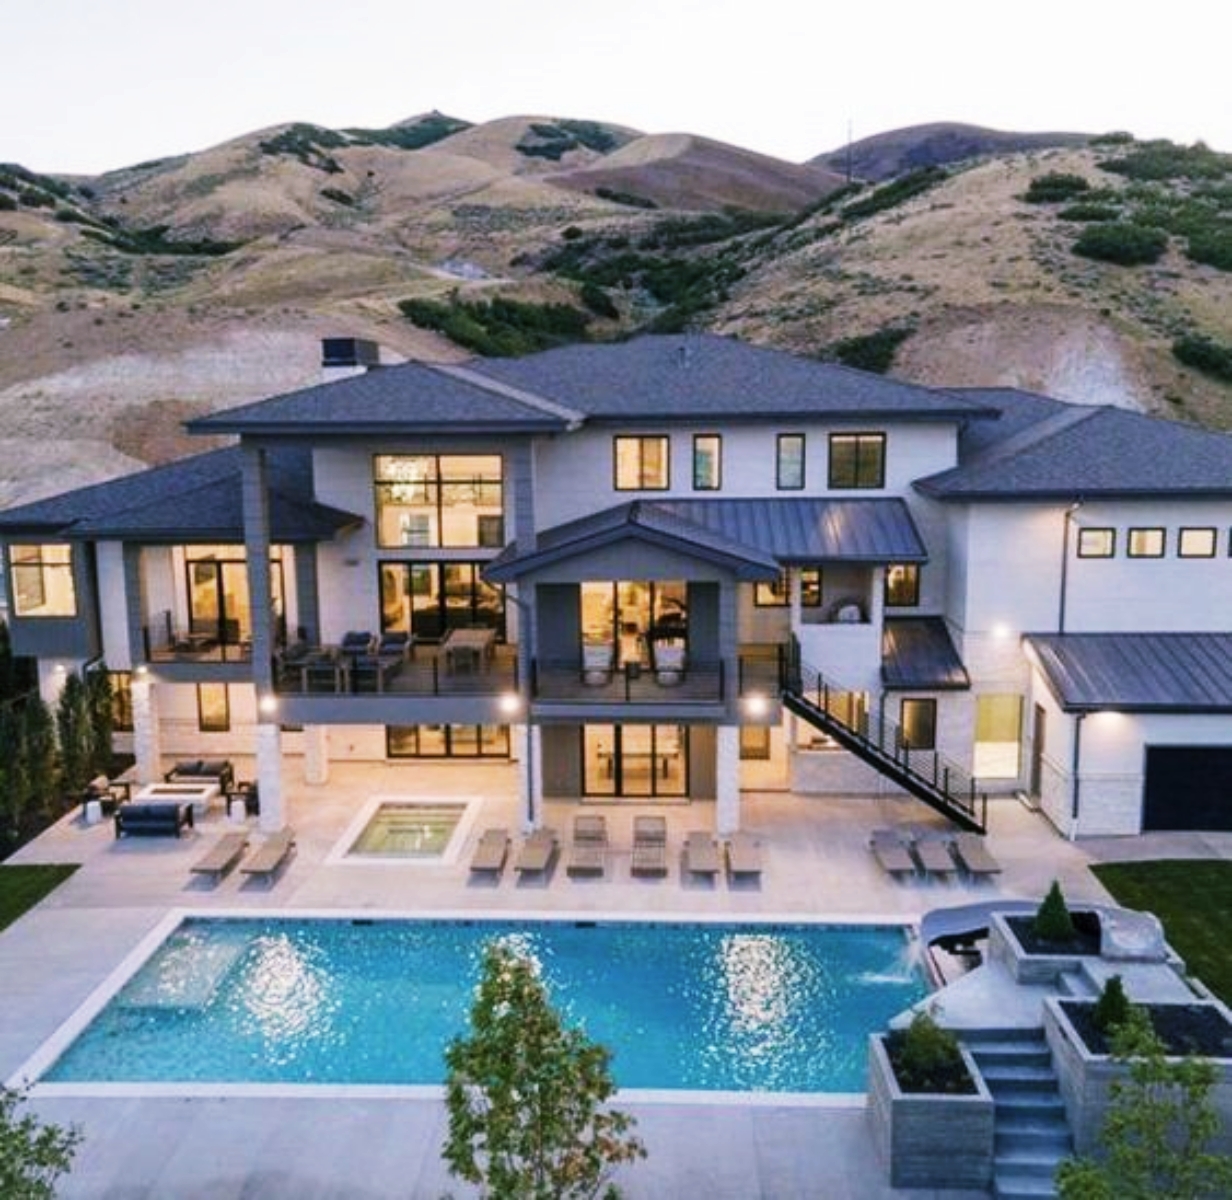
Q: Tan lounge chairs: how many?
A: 11